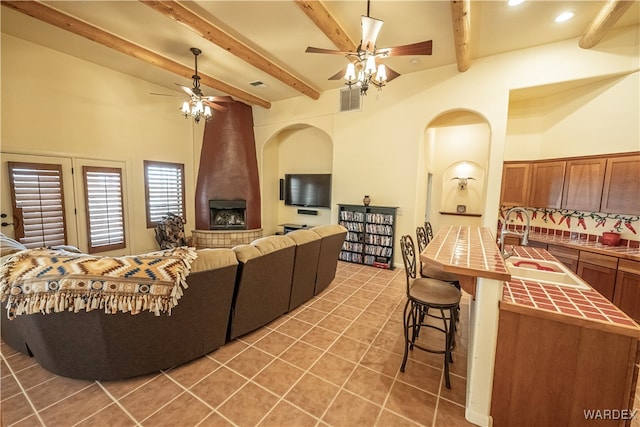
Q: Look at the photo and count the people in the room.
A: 0